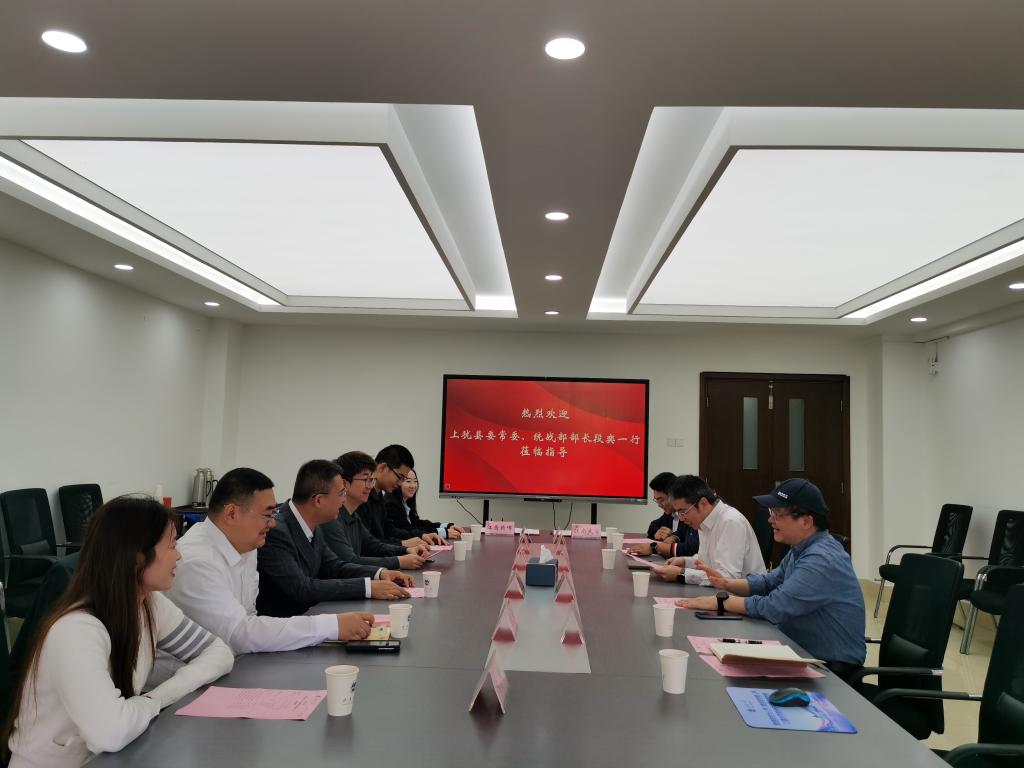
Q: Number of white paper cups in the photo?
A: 12